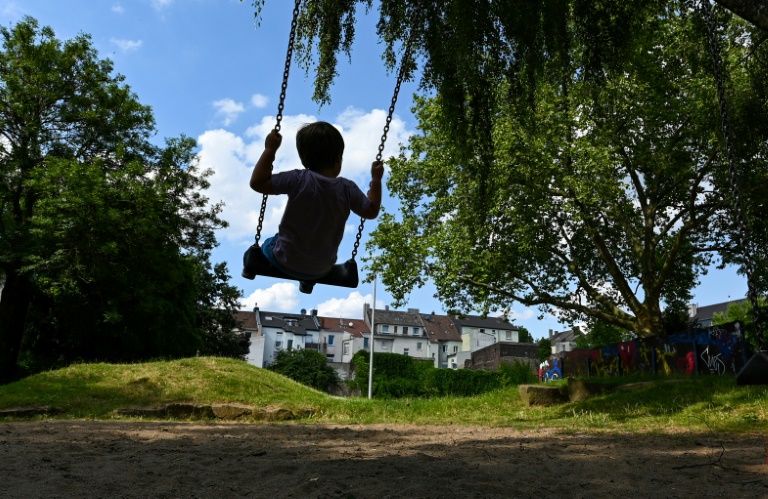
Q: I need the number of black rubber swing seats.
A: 2